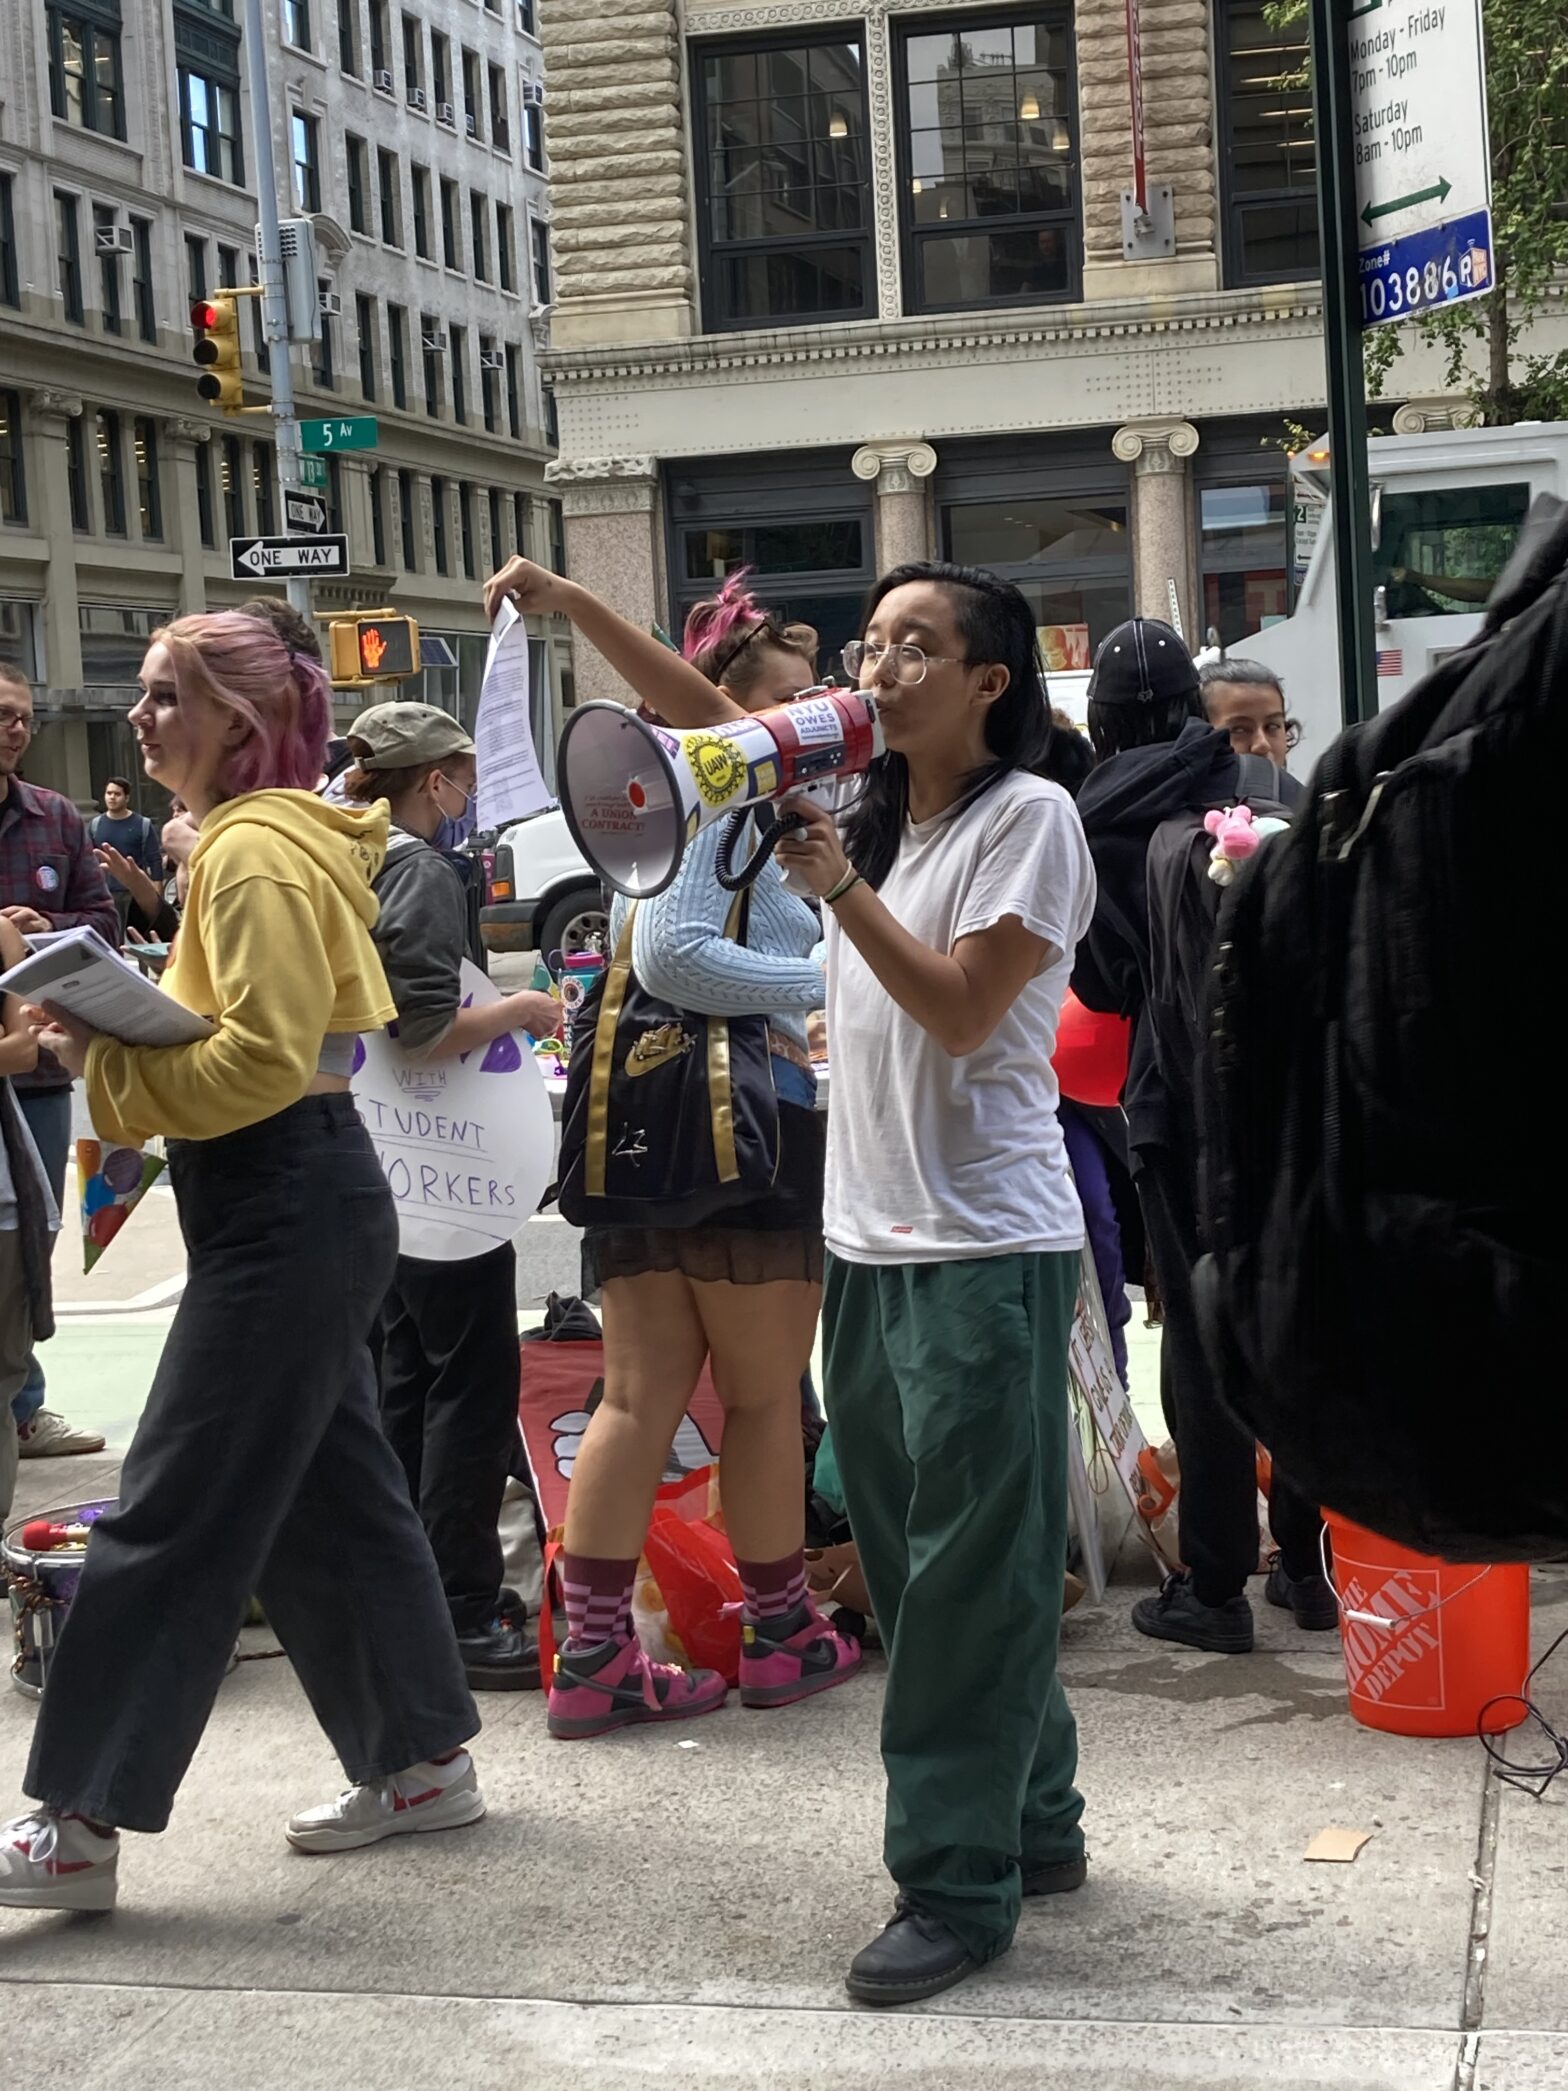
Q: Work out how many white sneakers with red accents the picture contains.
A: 2